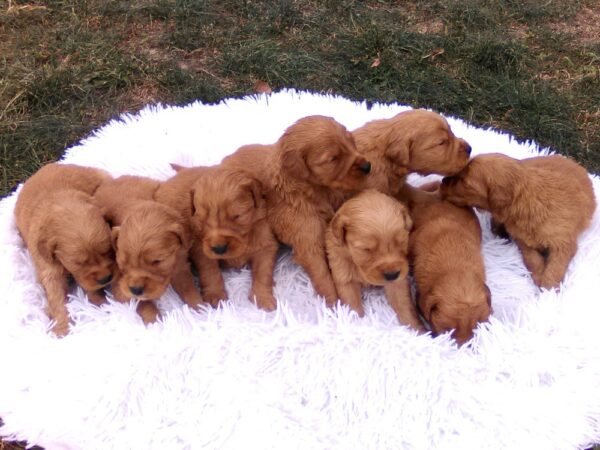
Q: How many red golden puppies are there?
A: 8